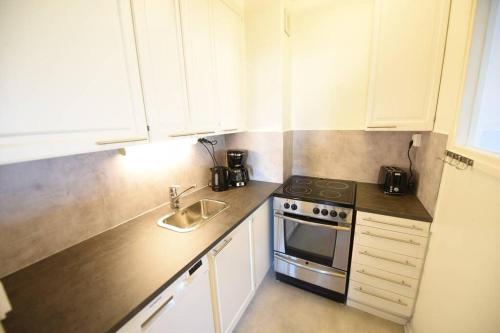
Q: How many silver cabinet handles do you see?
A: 11